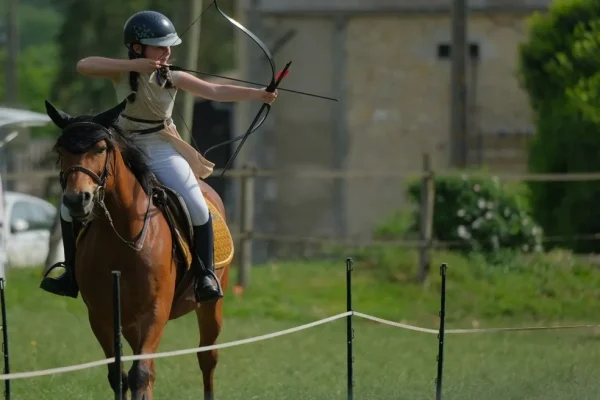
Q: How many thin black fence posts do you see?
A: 4